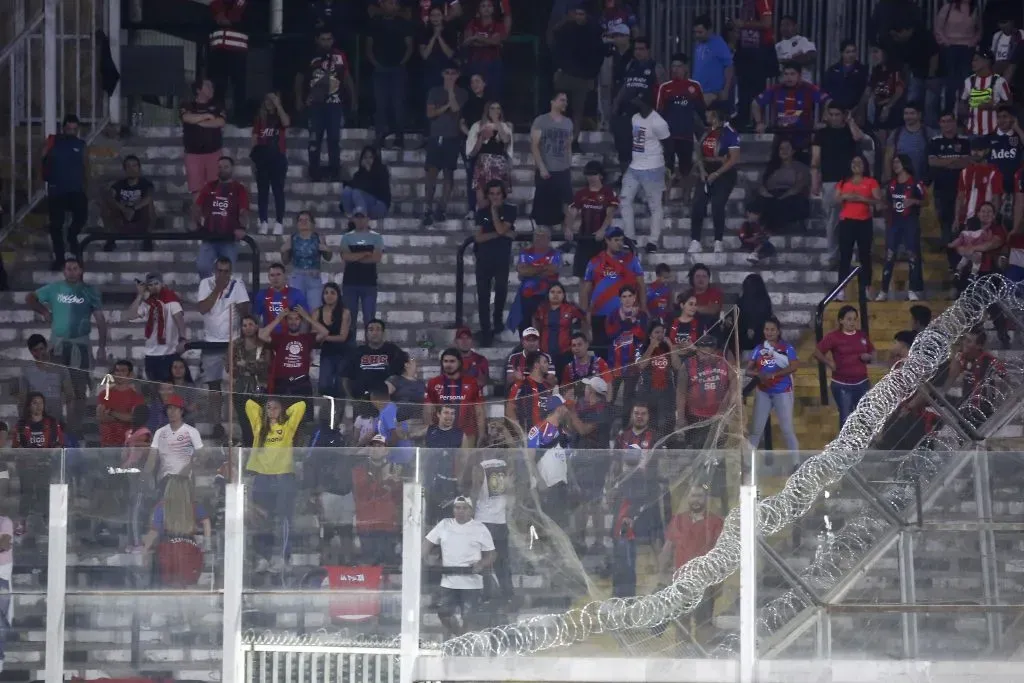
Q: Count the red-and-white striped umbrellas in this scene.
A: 0